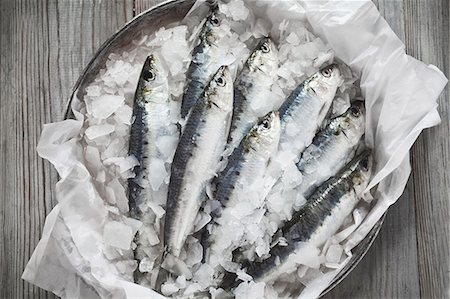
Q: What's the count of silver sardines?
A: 8